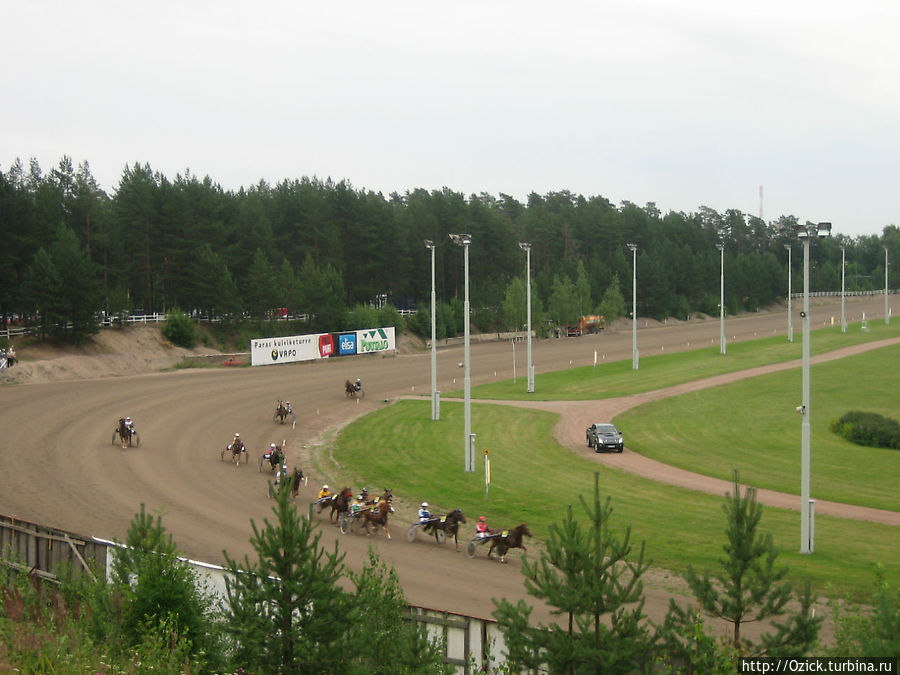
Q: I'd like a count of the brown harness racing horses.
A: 11